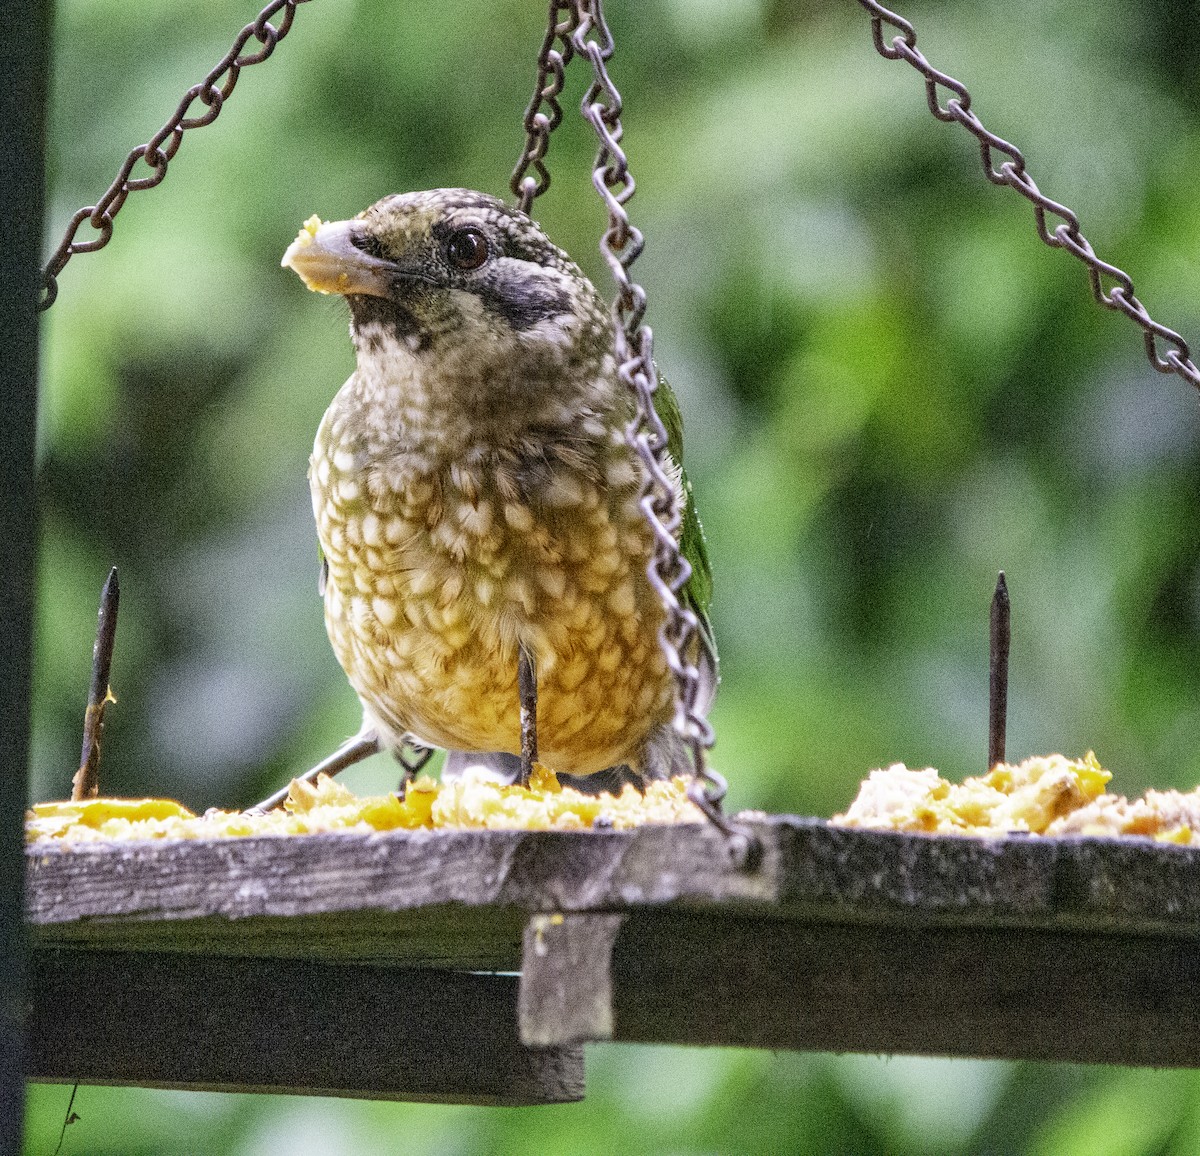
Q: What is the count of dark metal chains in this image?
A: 4